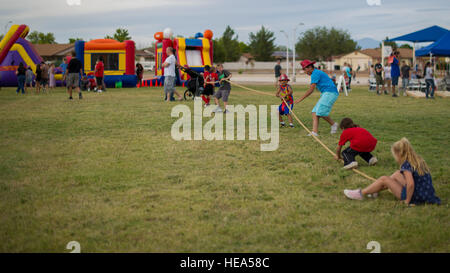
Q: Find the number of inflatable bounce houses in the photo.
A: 3